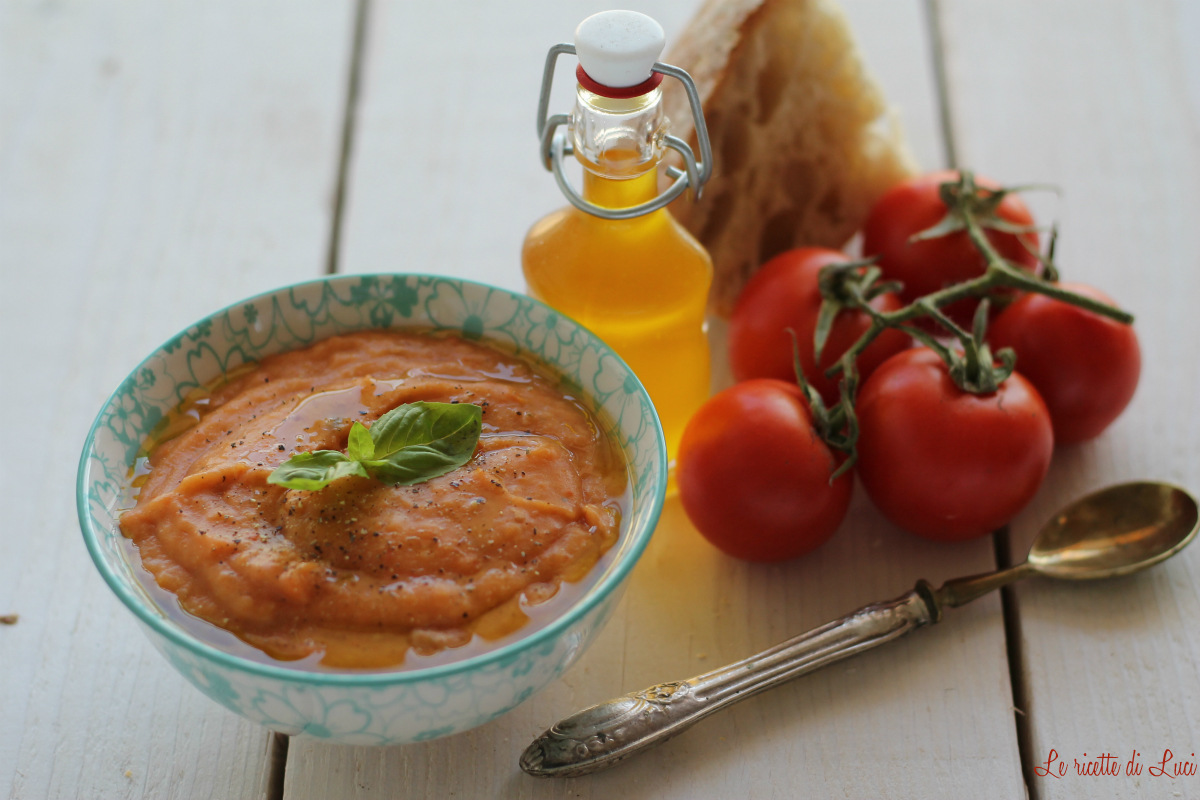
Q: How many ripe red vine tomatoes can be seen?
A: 5